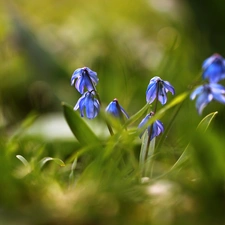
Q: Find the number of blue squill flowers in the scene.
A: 7